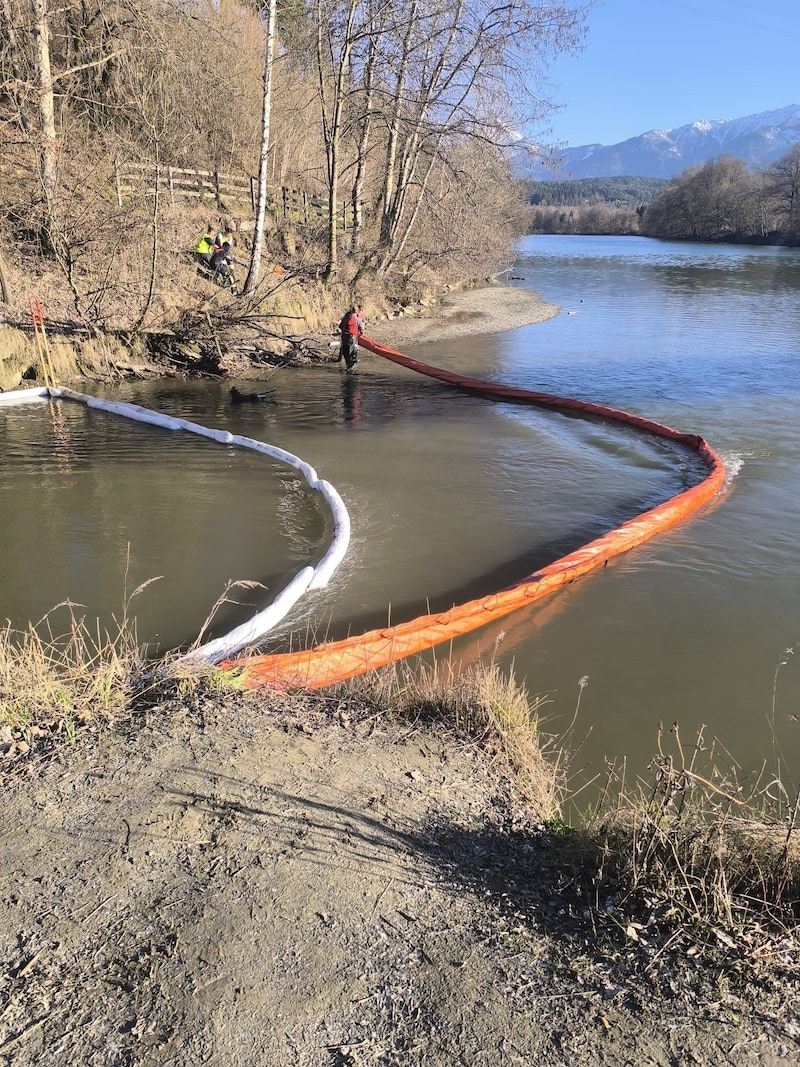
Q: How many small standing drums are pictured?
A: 0